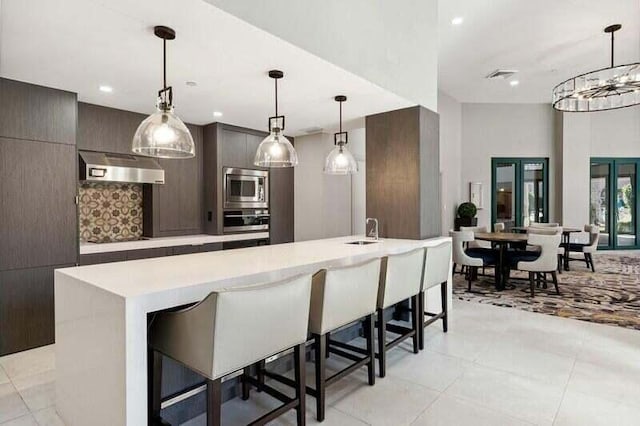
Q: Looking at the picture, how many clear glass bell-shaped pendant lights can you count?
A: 3